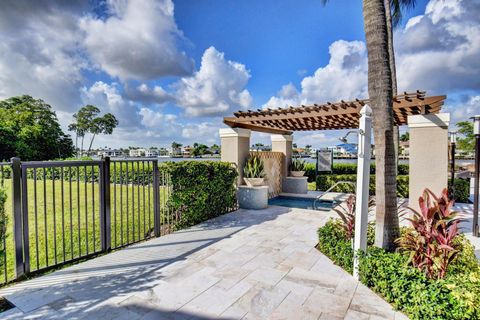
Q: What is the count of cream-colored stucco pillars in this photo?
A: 3